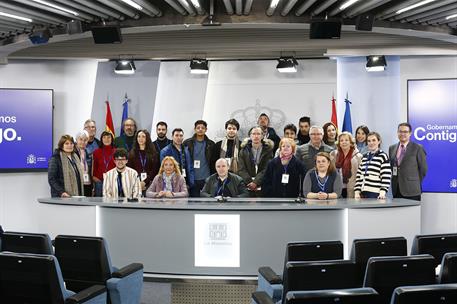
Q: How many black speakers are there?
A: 2